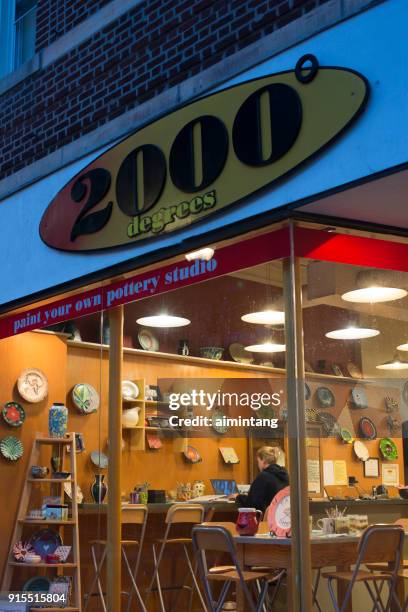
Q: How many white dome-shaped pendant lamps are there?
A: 7